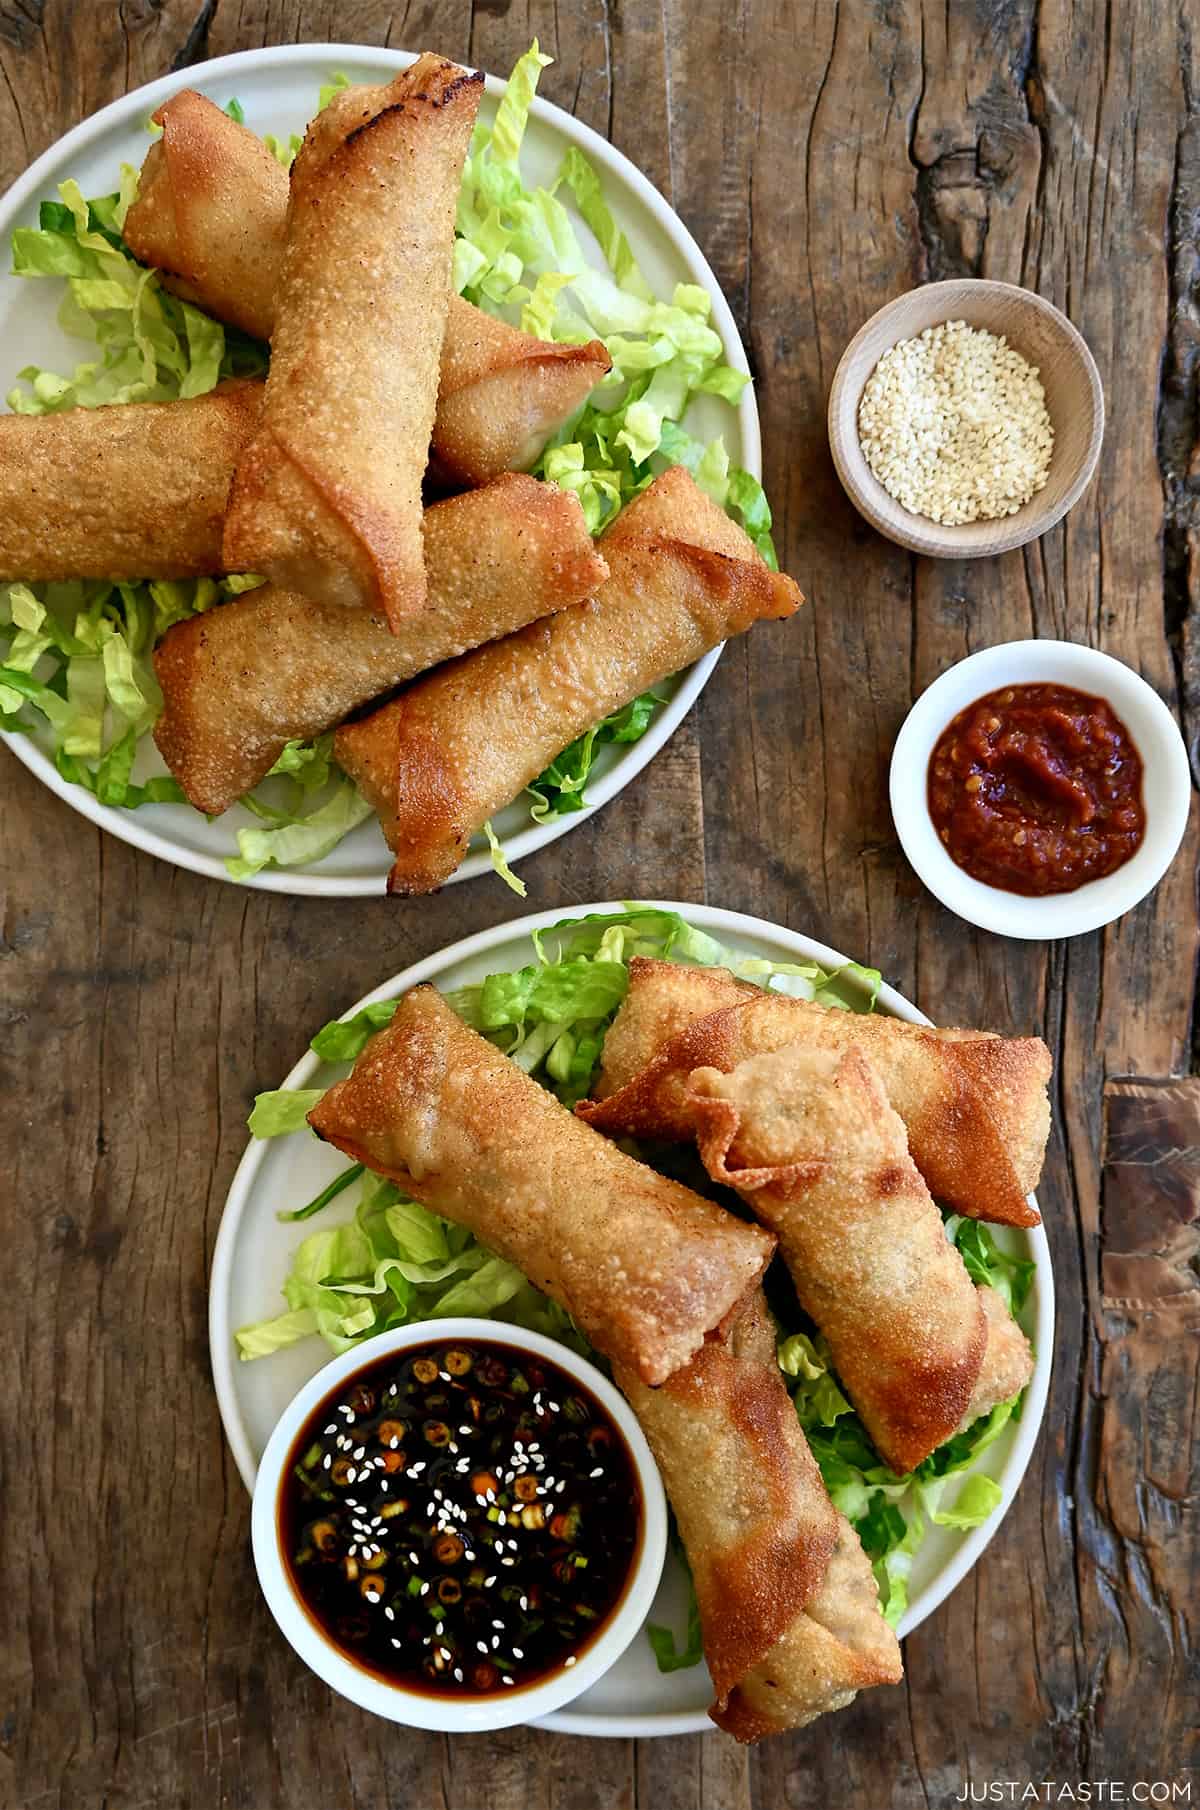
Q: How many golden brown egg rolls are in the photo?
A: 9